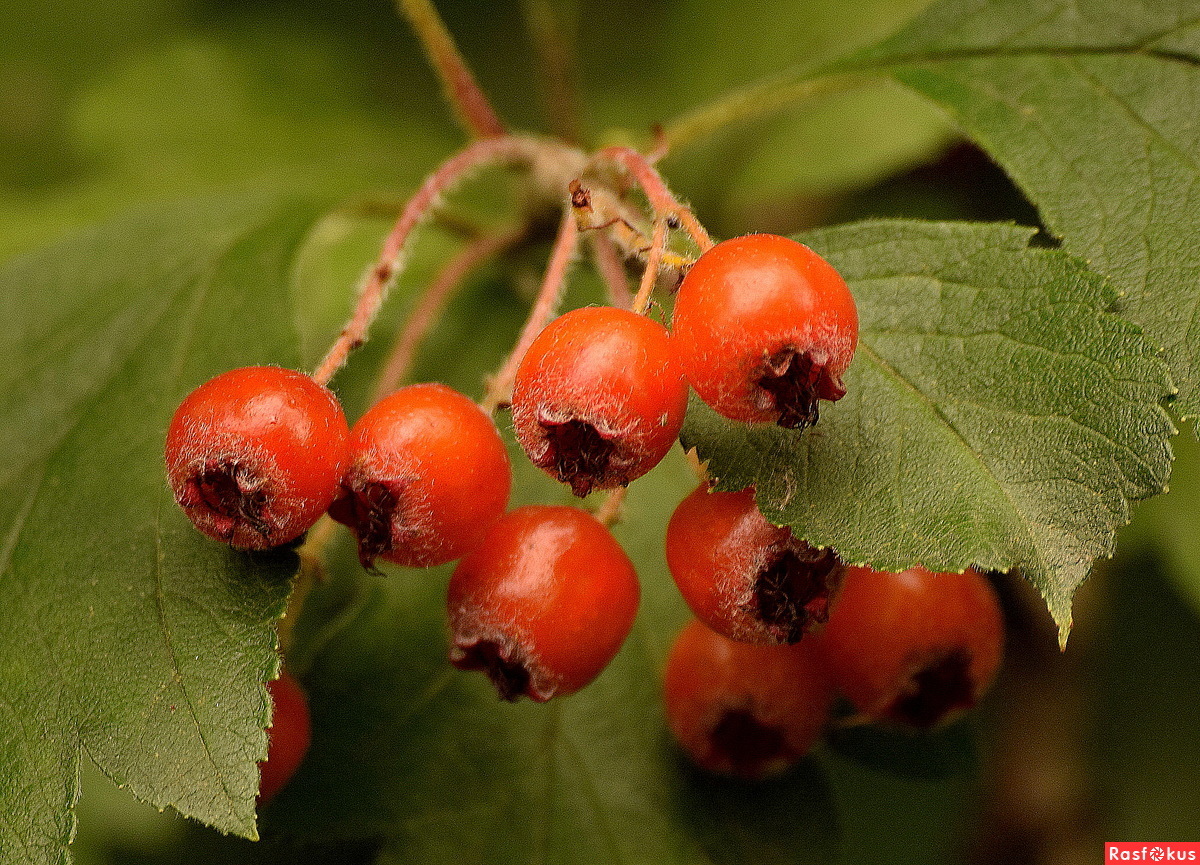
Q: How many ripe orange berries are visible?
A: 9